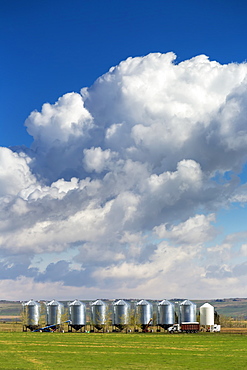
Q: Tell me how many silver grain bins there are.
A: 8